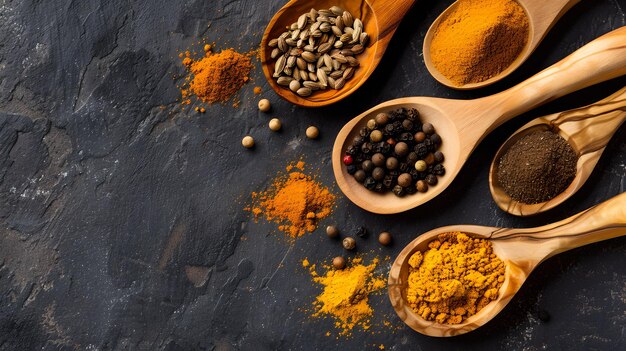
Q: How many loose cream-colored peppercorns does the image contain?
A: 4